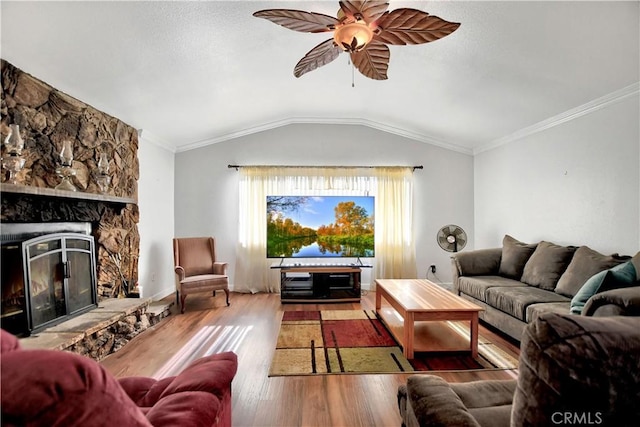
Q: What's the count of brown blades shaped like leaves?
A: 5